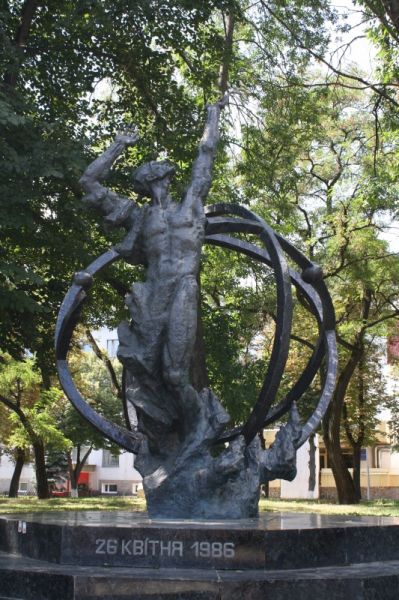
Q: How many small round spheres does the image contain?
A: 2